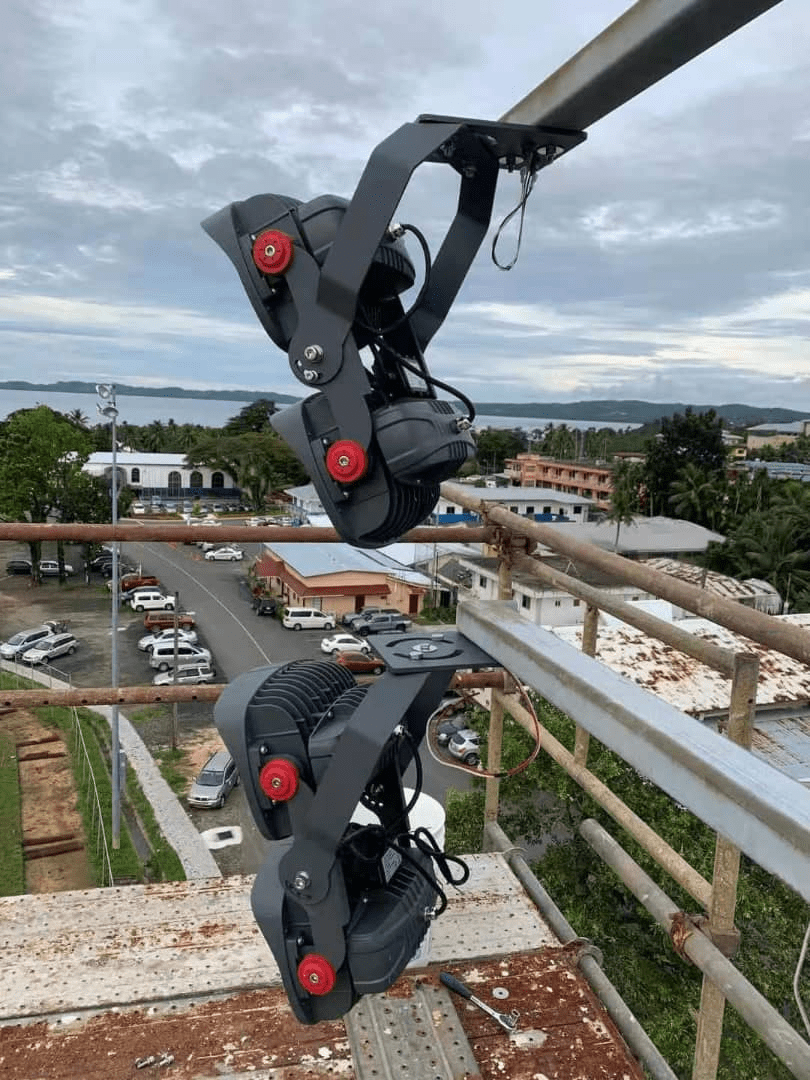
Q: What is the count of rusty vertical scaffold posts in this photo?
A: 3